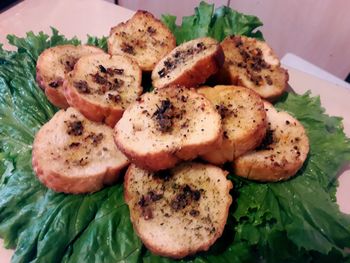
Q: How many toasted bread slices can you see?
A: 10